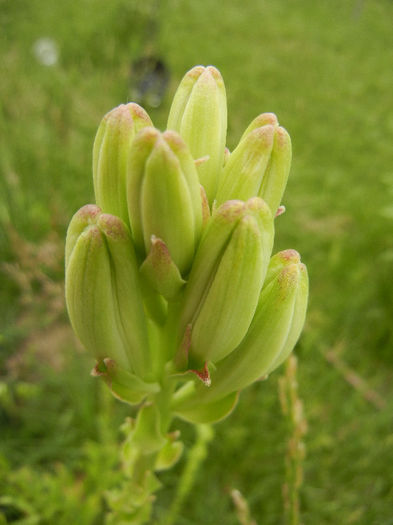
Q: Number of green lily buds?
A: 7